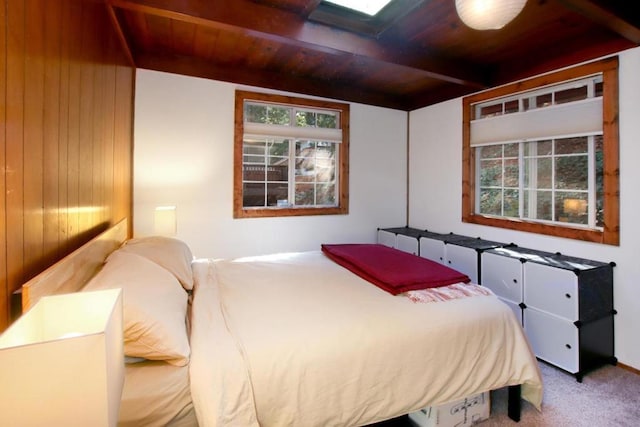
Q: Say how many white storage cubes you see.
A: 8